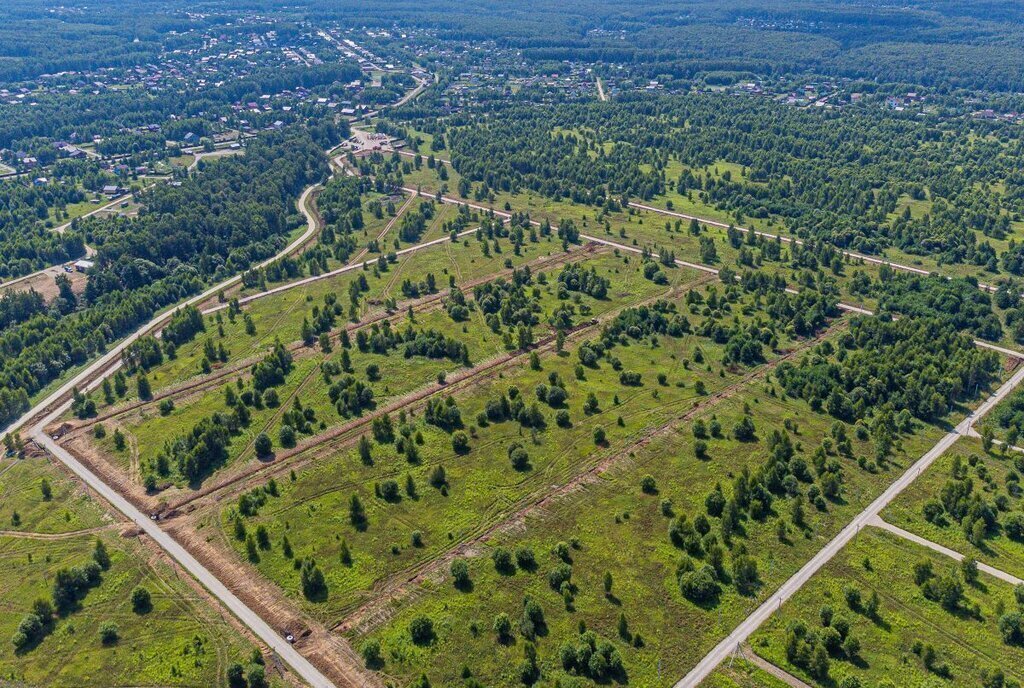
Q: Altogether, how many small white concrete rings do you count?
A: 3